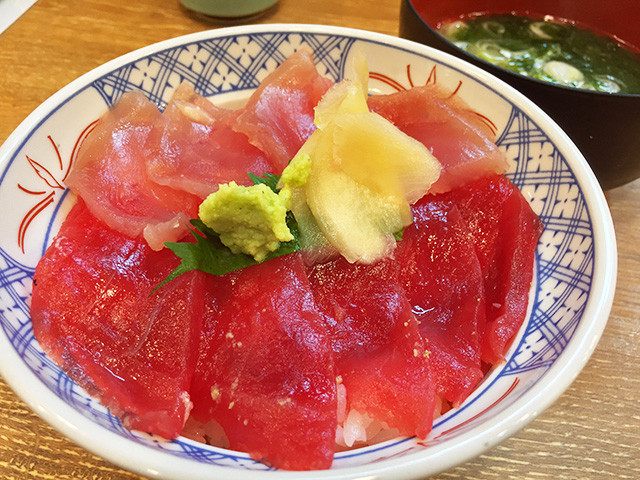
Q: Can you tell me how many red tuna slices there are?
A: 5